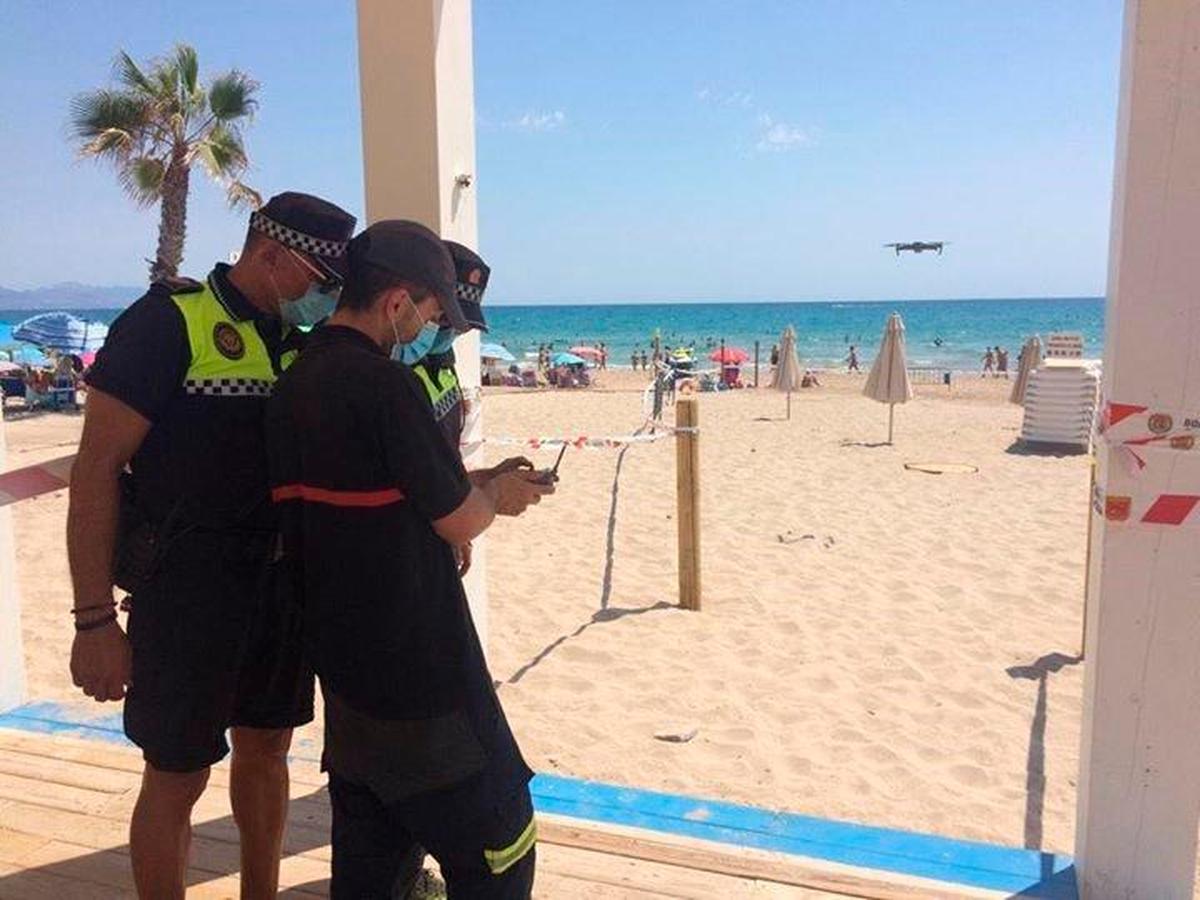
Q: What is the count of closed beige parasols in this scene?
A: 3